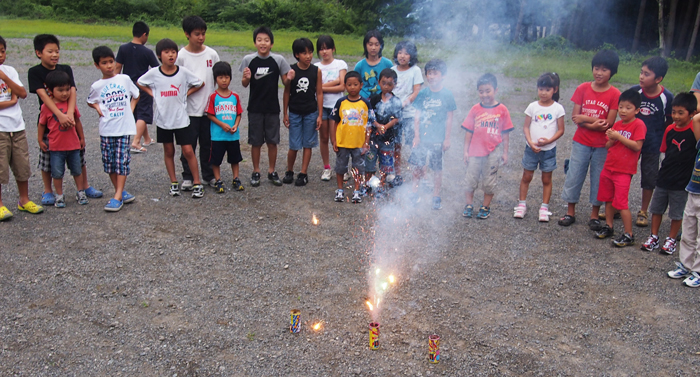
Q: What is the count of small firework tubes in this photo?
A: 3